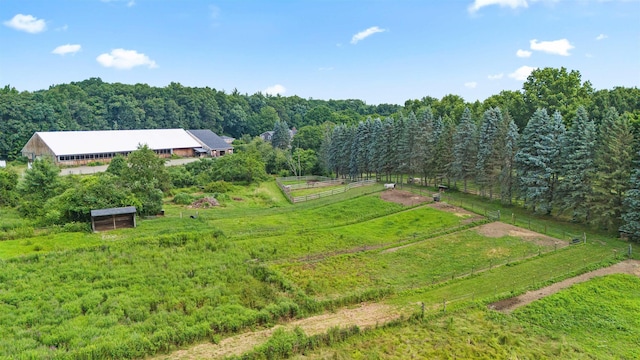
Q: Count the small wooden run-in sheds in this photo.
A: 1